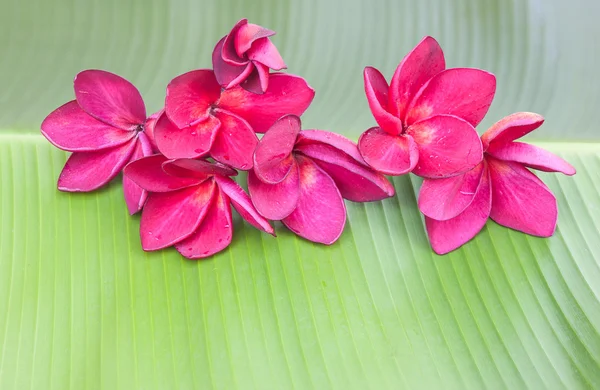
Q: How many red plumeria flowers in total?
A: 7